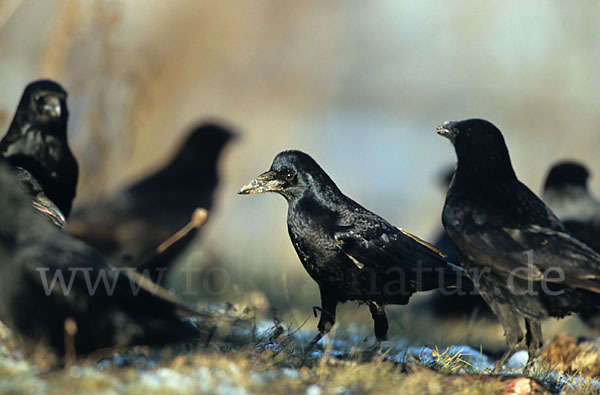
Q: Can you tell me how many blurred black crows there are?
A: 4